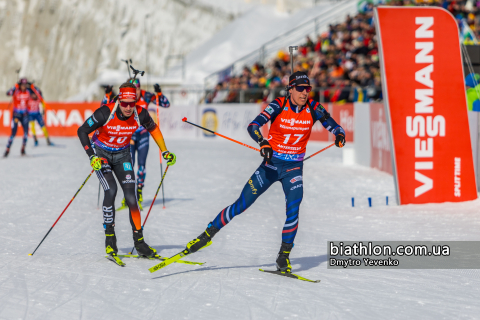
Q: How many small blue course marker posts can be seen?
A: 3